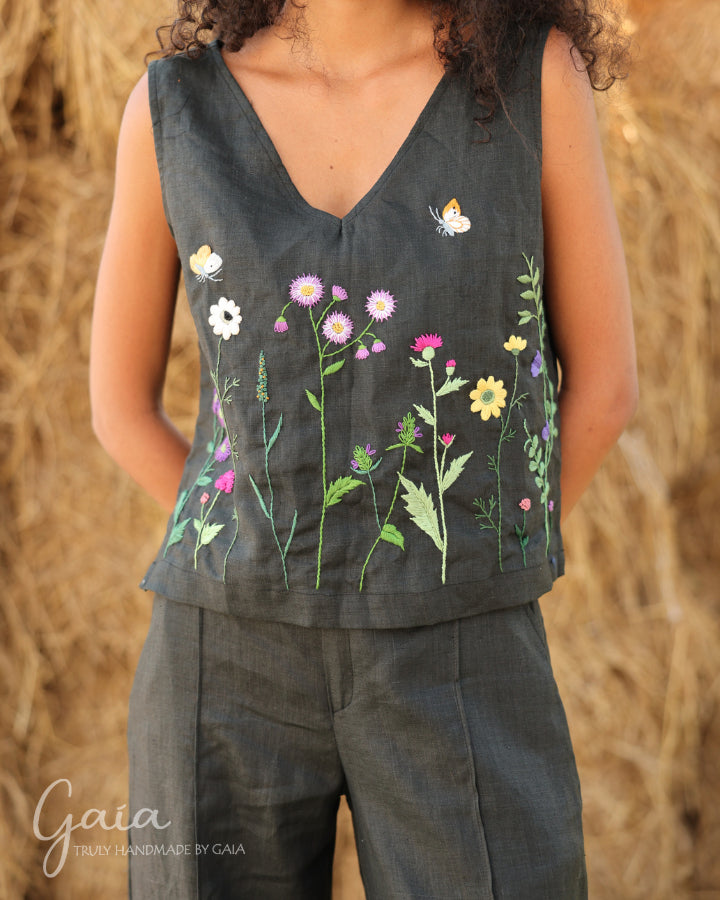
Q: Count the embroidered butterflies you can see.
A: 2